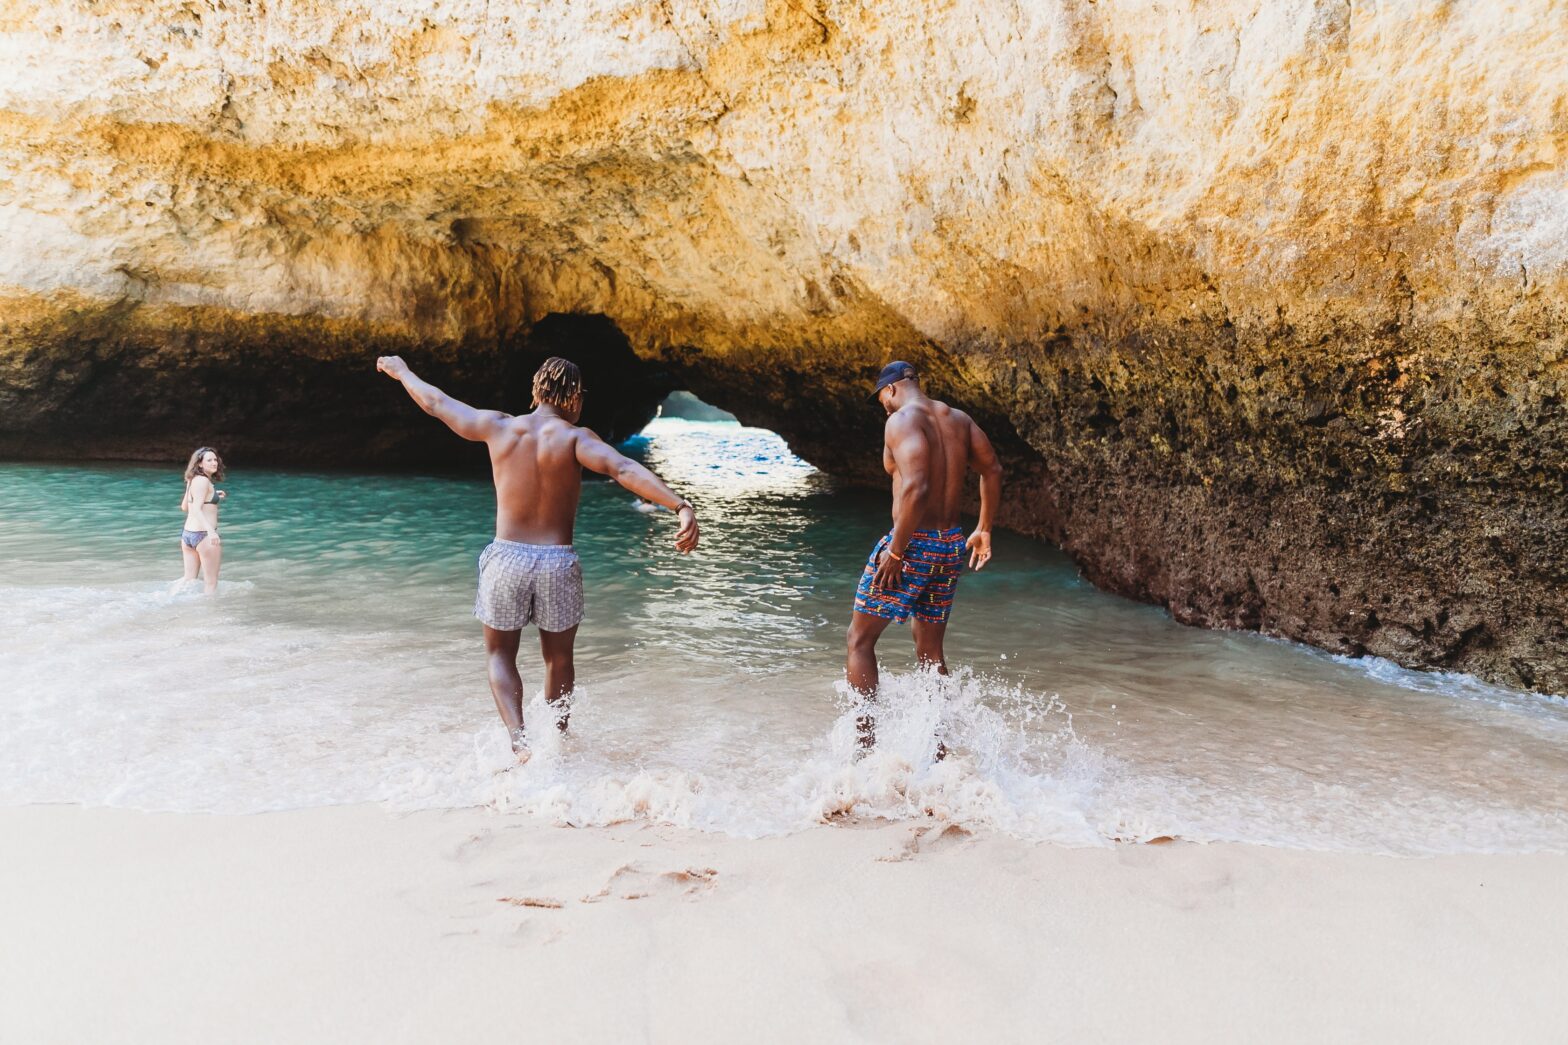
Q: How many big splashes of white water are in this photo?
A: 2